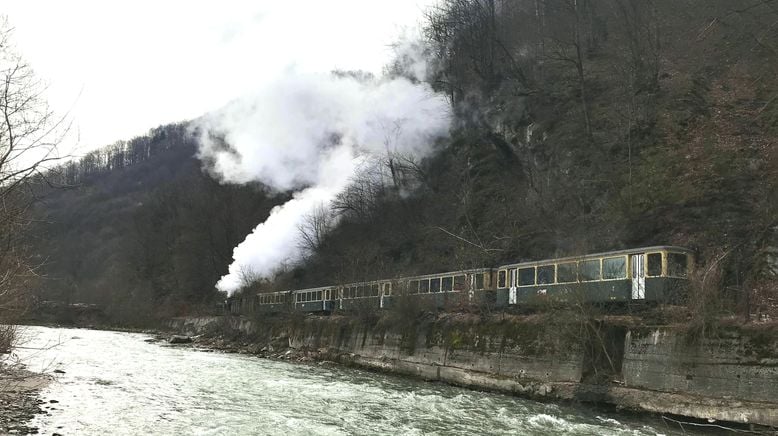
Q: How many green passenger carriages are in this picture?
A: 5